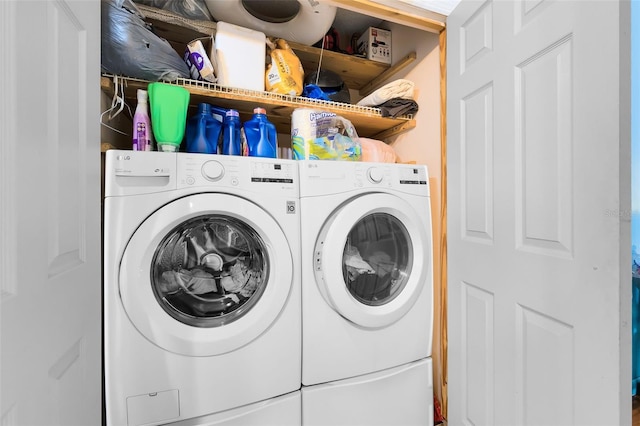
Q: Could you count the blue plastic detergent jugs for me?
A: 3